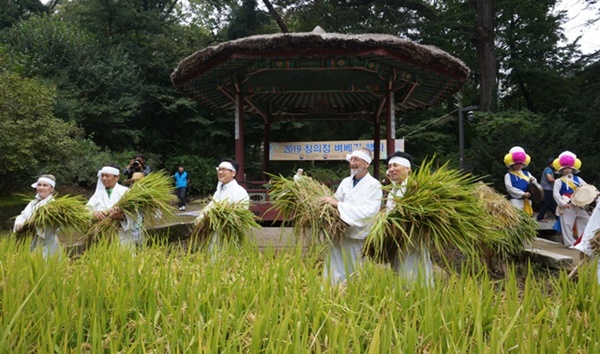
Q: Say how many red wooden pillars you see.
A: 4